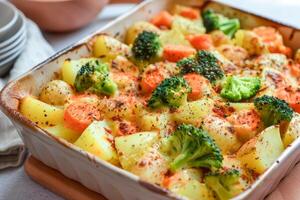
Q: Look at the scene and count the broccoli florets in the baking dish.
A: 9